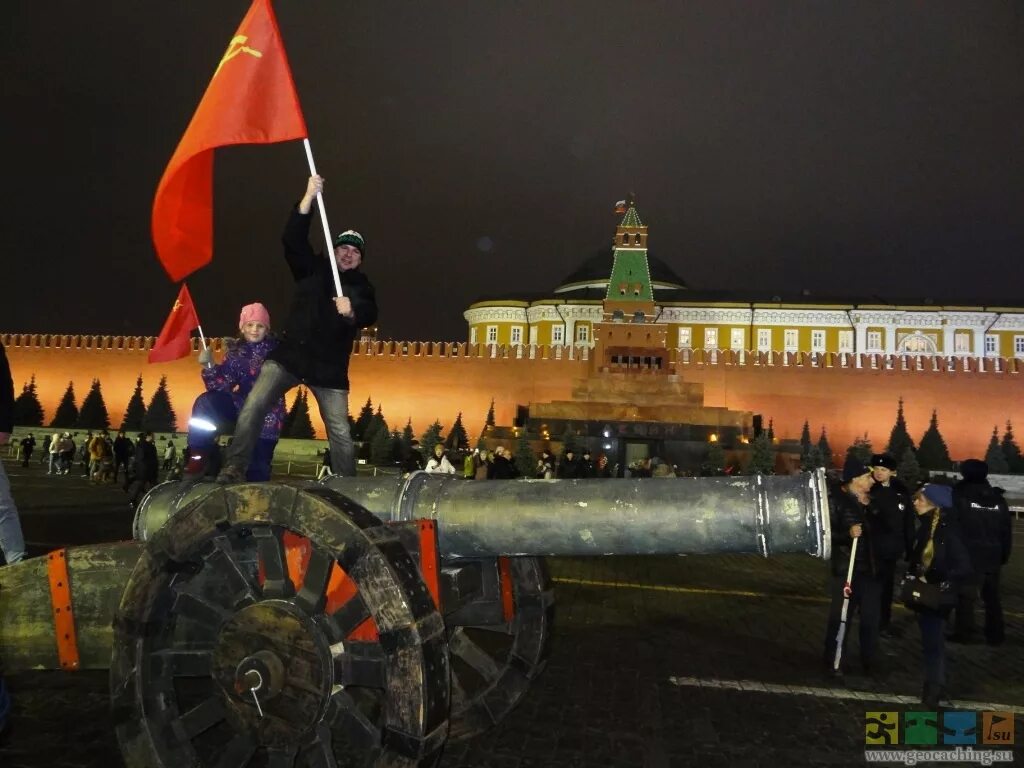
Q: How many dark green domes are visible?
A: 1